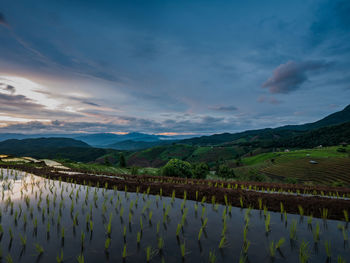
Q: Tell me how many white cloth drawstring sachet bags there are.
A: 0